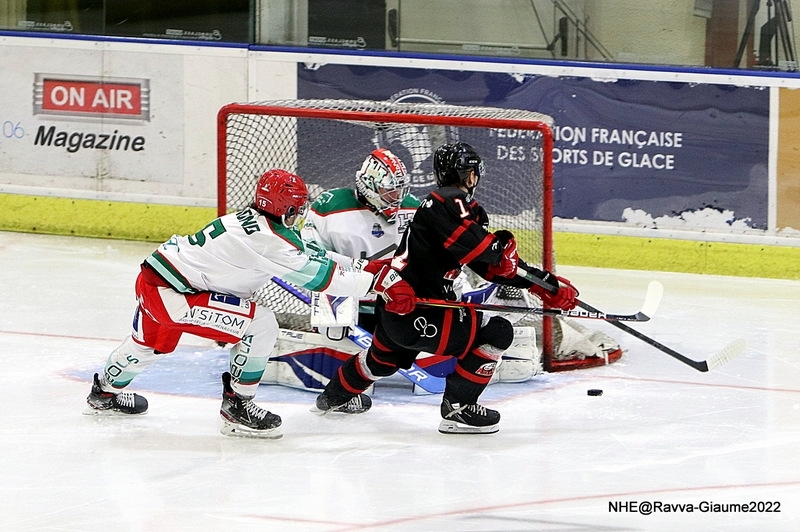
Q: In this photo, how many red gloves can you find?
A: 4